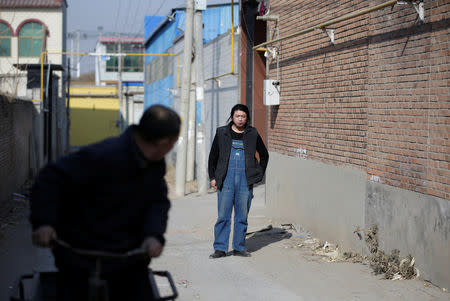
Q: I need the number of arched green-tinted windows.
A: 2